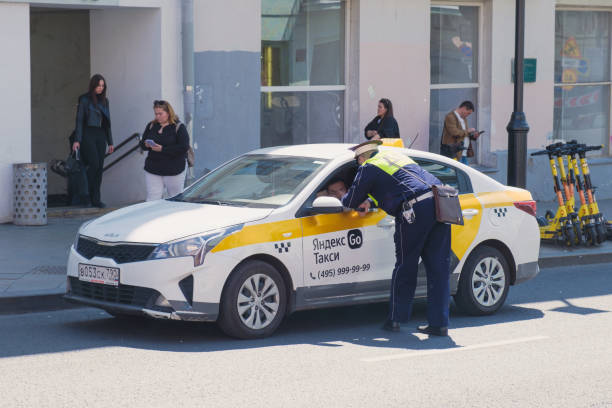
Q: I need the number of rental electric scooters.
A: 5